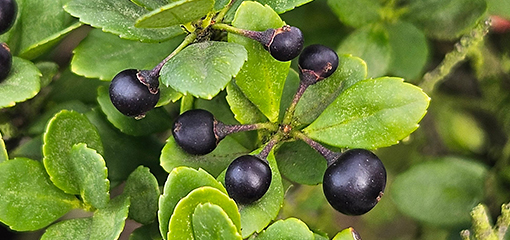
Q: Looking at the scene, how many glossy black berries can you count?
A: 8